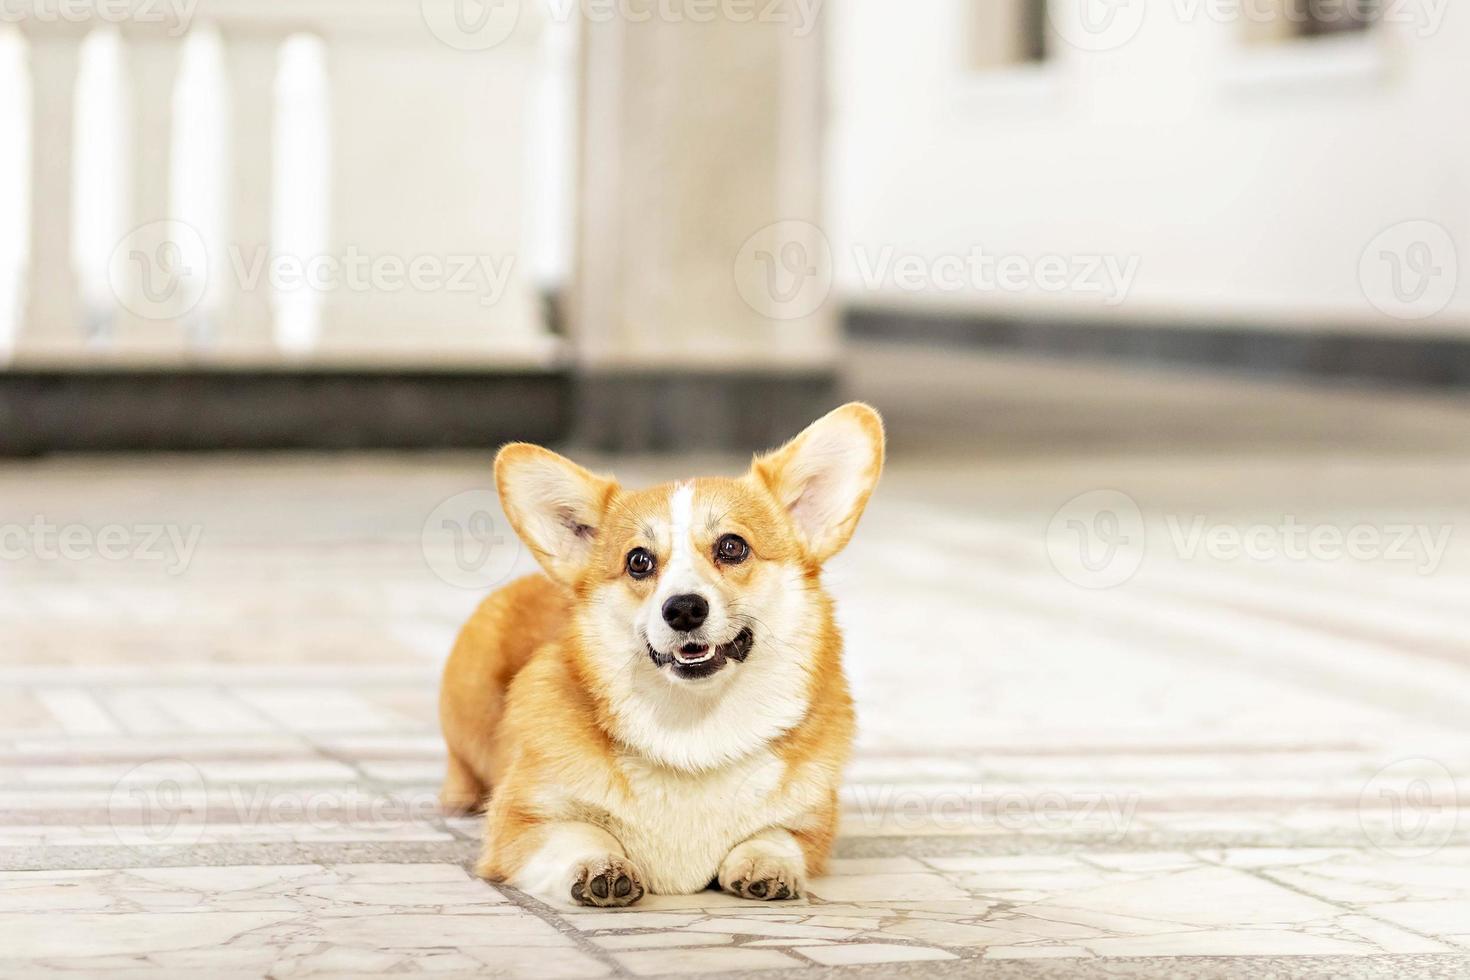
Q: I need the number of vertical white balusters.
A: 4